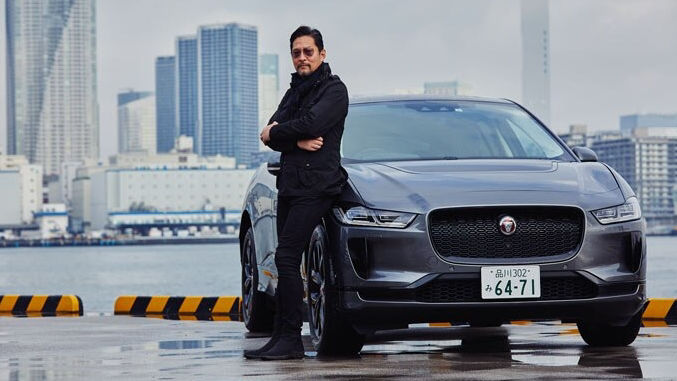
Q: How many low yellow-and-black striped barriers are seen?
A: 3